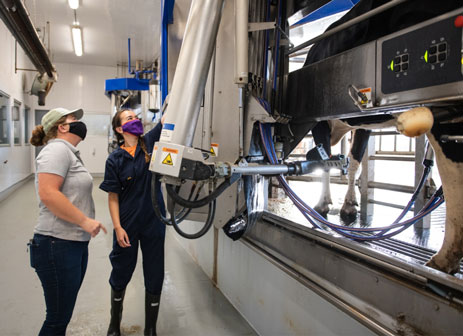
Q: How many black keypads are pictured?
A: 2